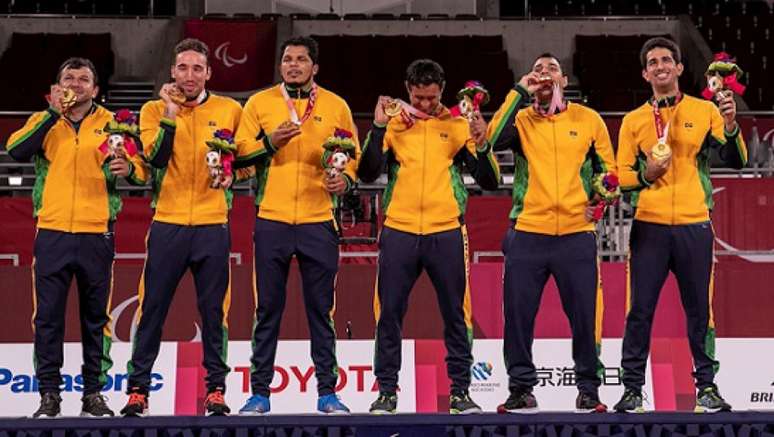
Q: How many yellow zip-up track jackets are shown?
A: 6